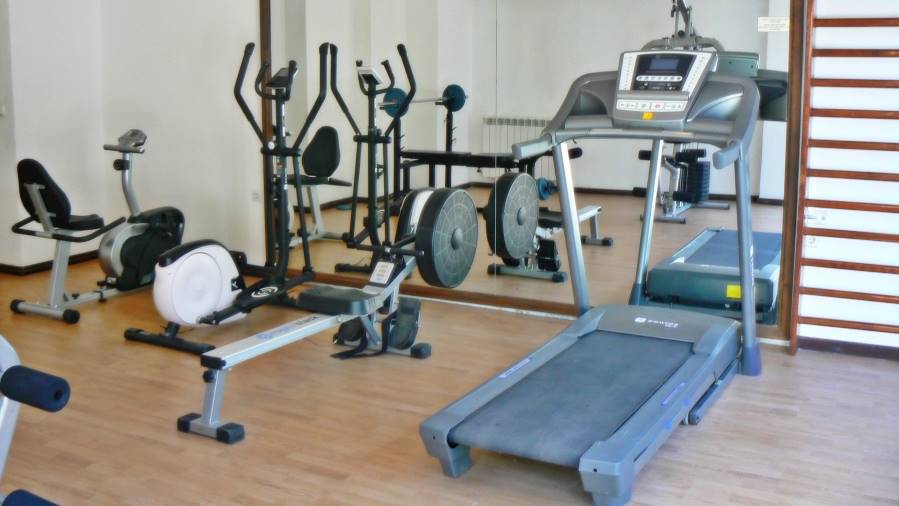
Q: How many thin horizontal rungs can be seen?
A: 11